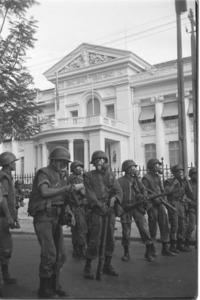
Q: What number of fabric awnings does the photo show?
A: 3